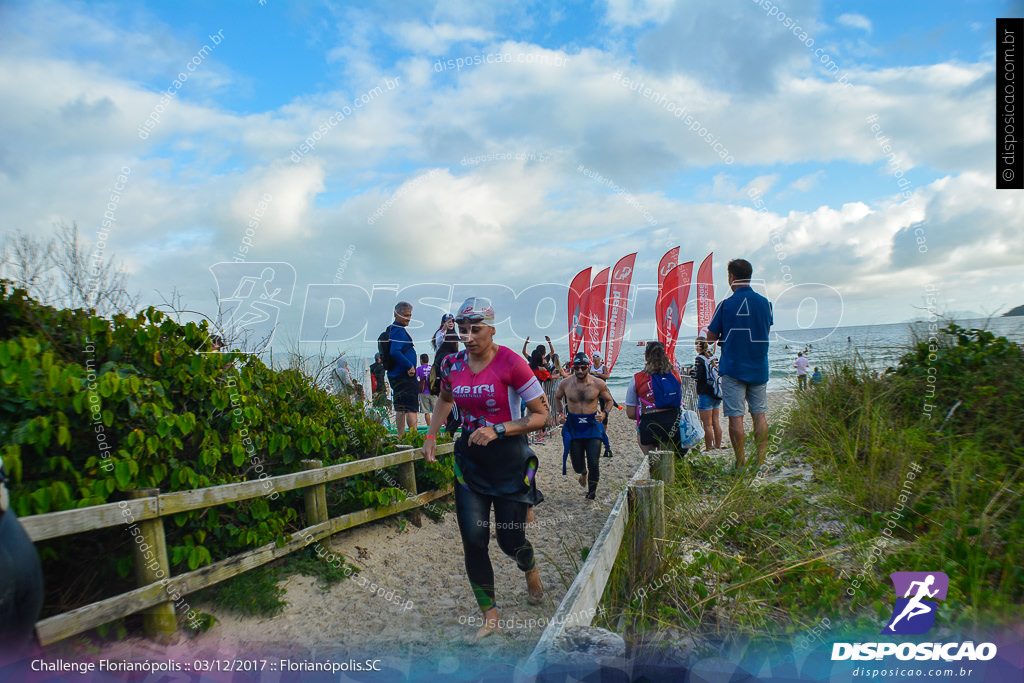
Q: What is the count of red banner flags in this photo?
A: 6